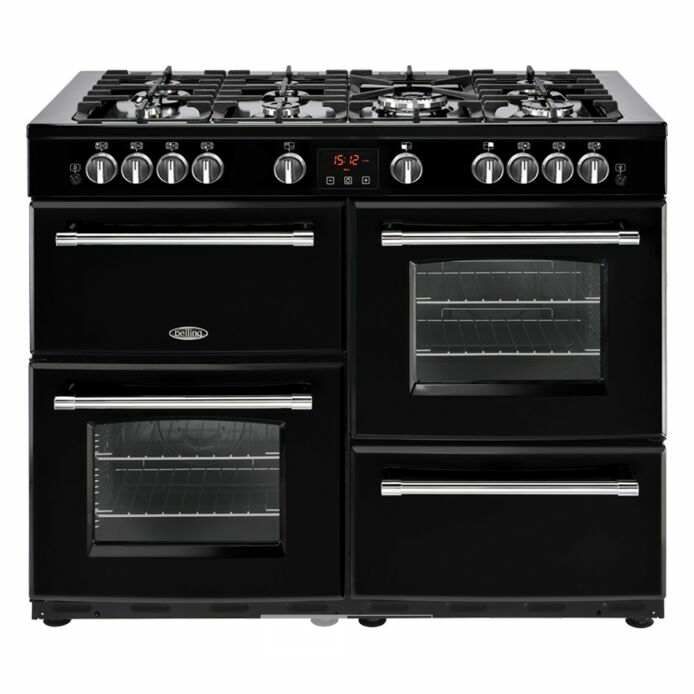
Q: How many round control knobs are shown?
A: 10